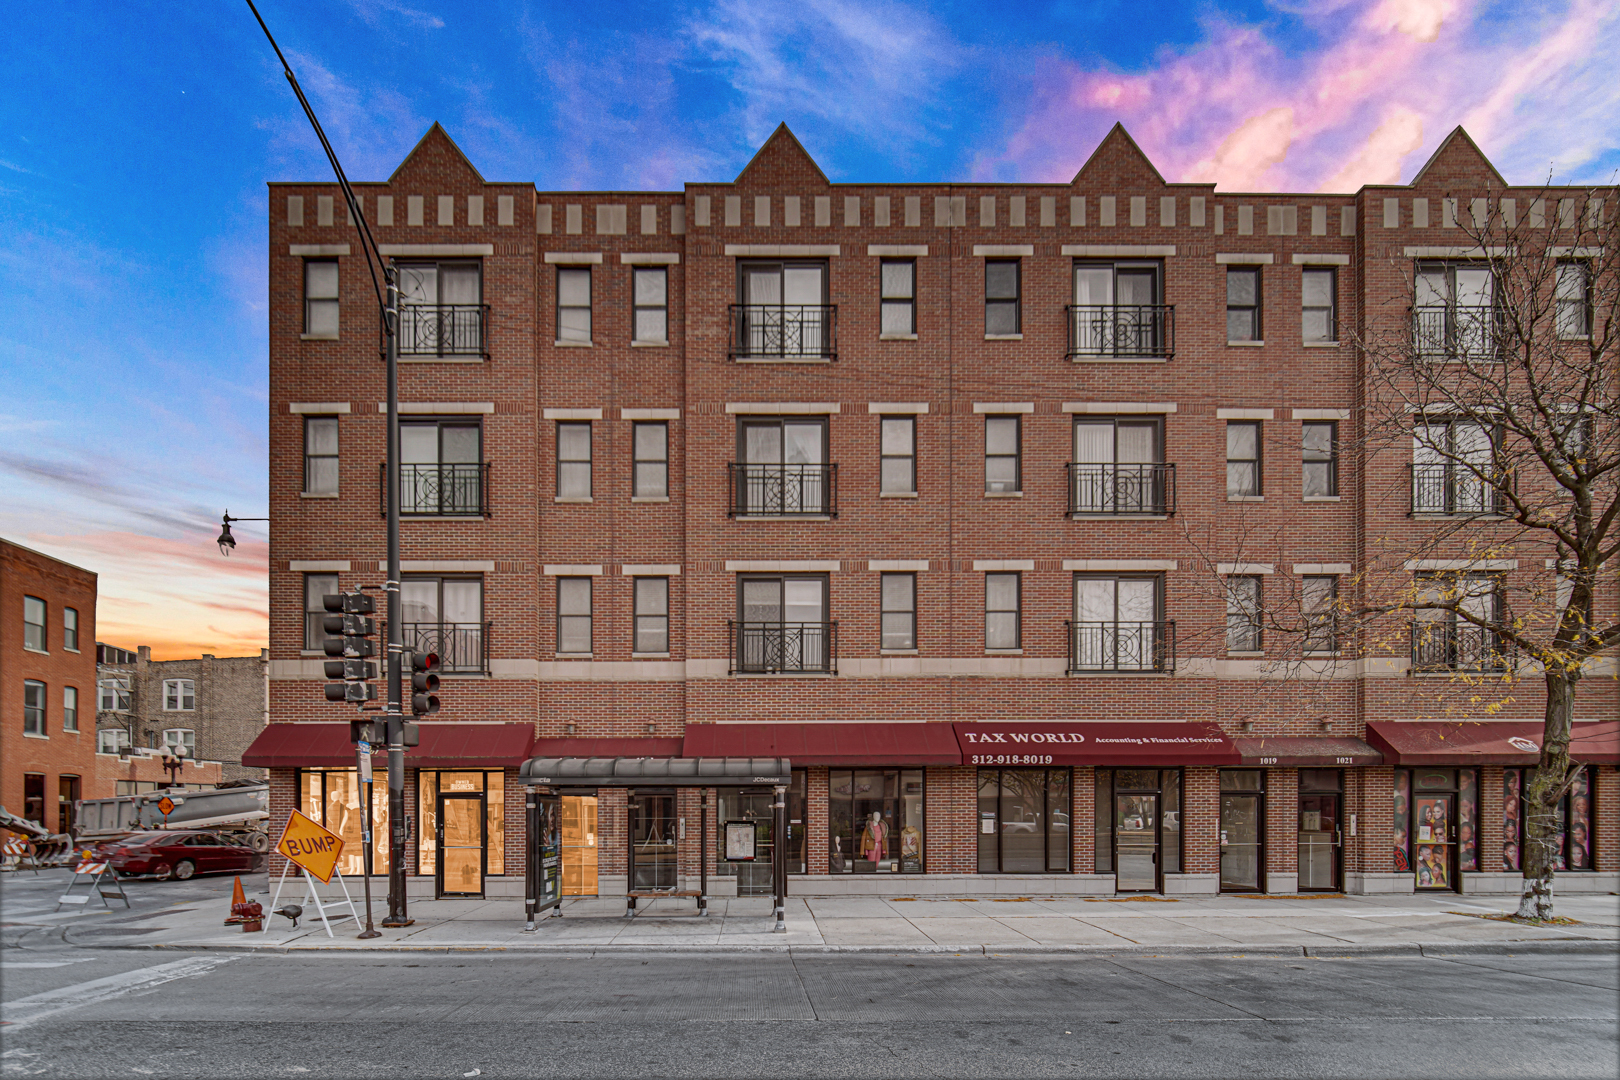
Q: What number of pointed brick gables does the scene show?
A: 4